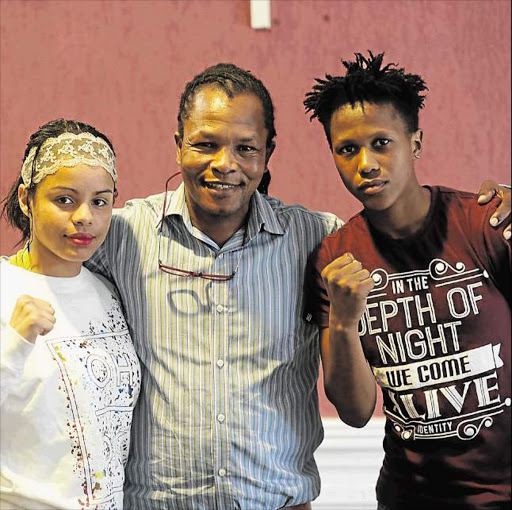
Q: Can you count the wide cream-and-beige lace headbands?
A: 1